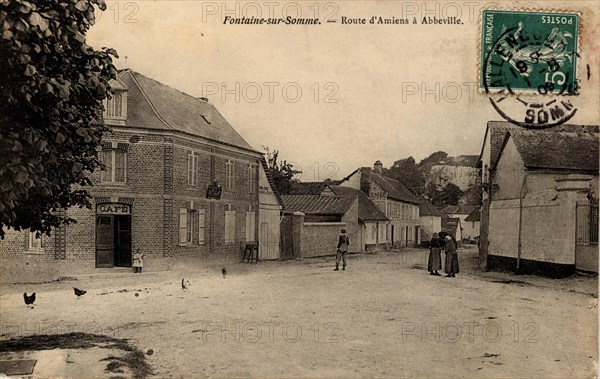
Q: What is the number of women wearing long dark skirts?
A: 2